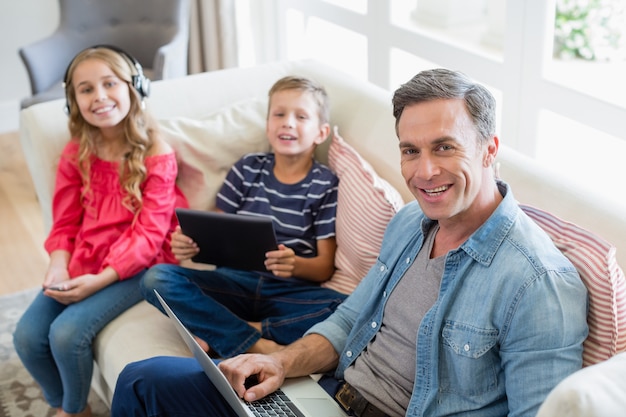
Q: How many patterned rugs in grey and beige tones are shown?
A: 1